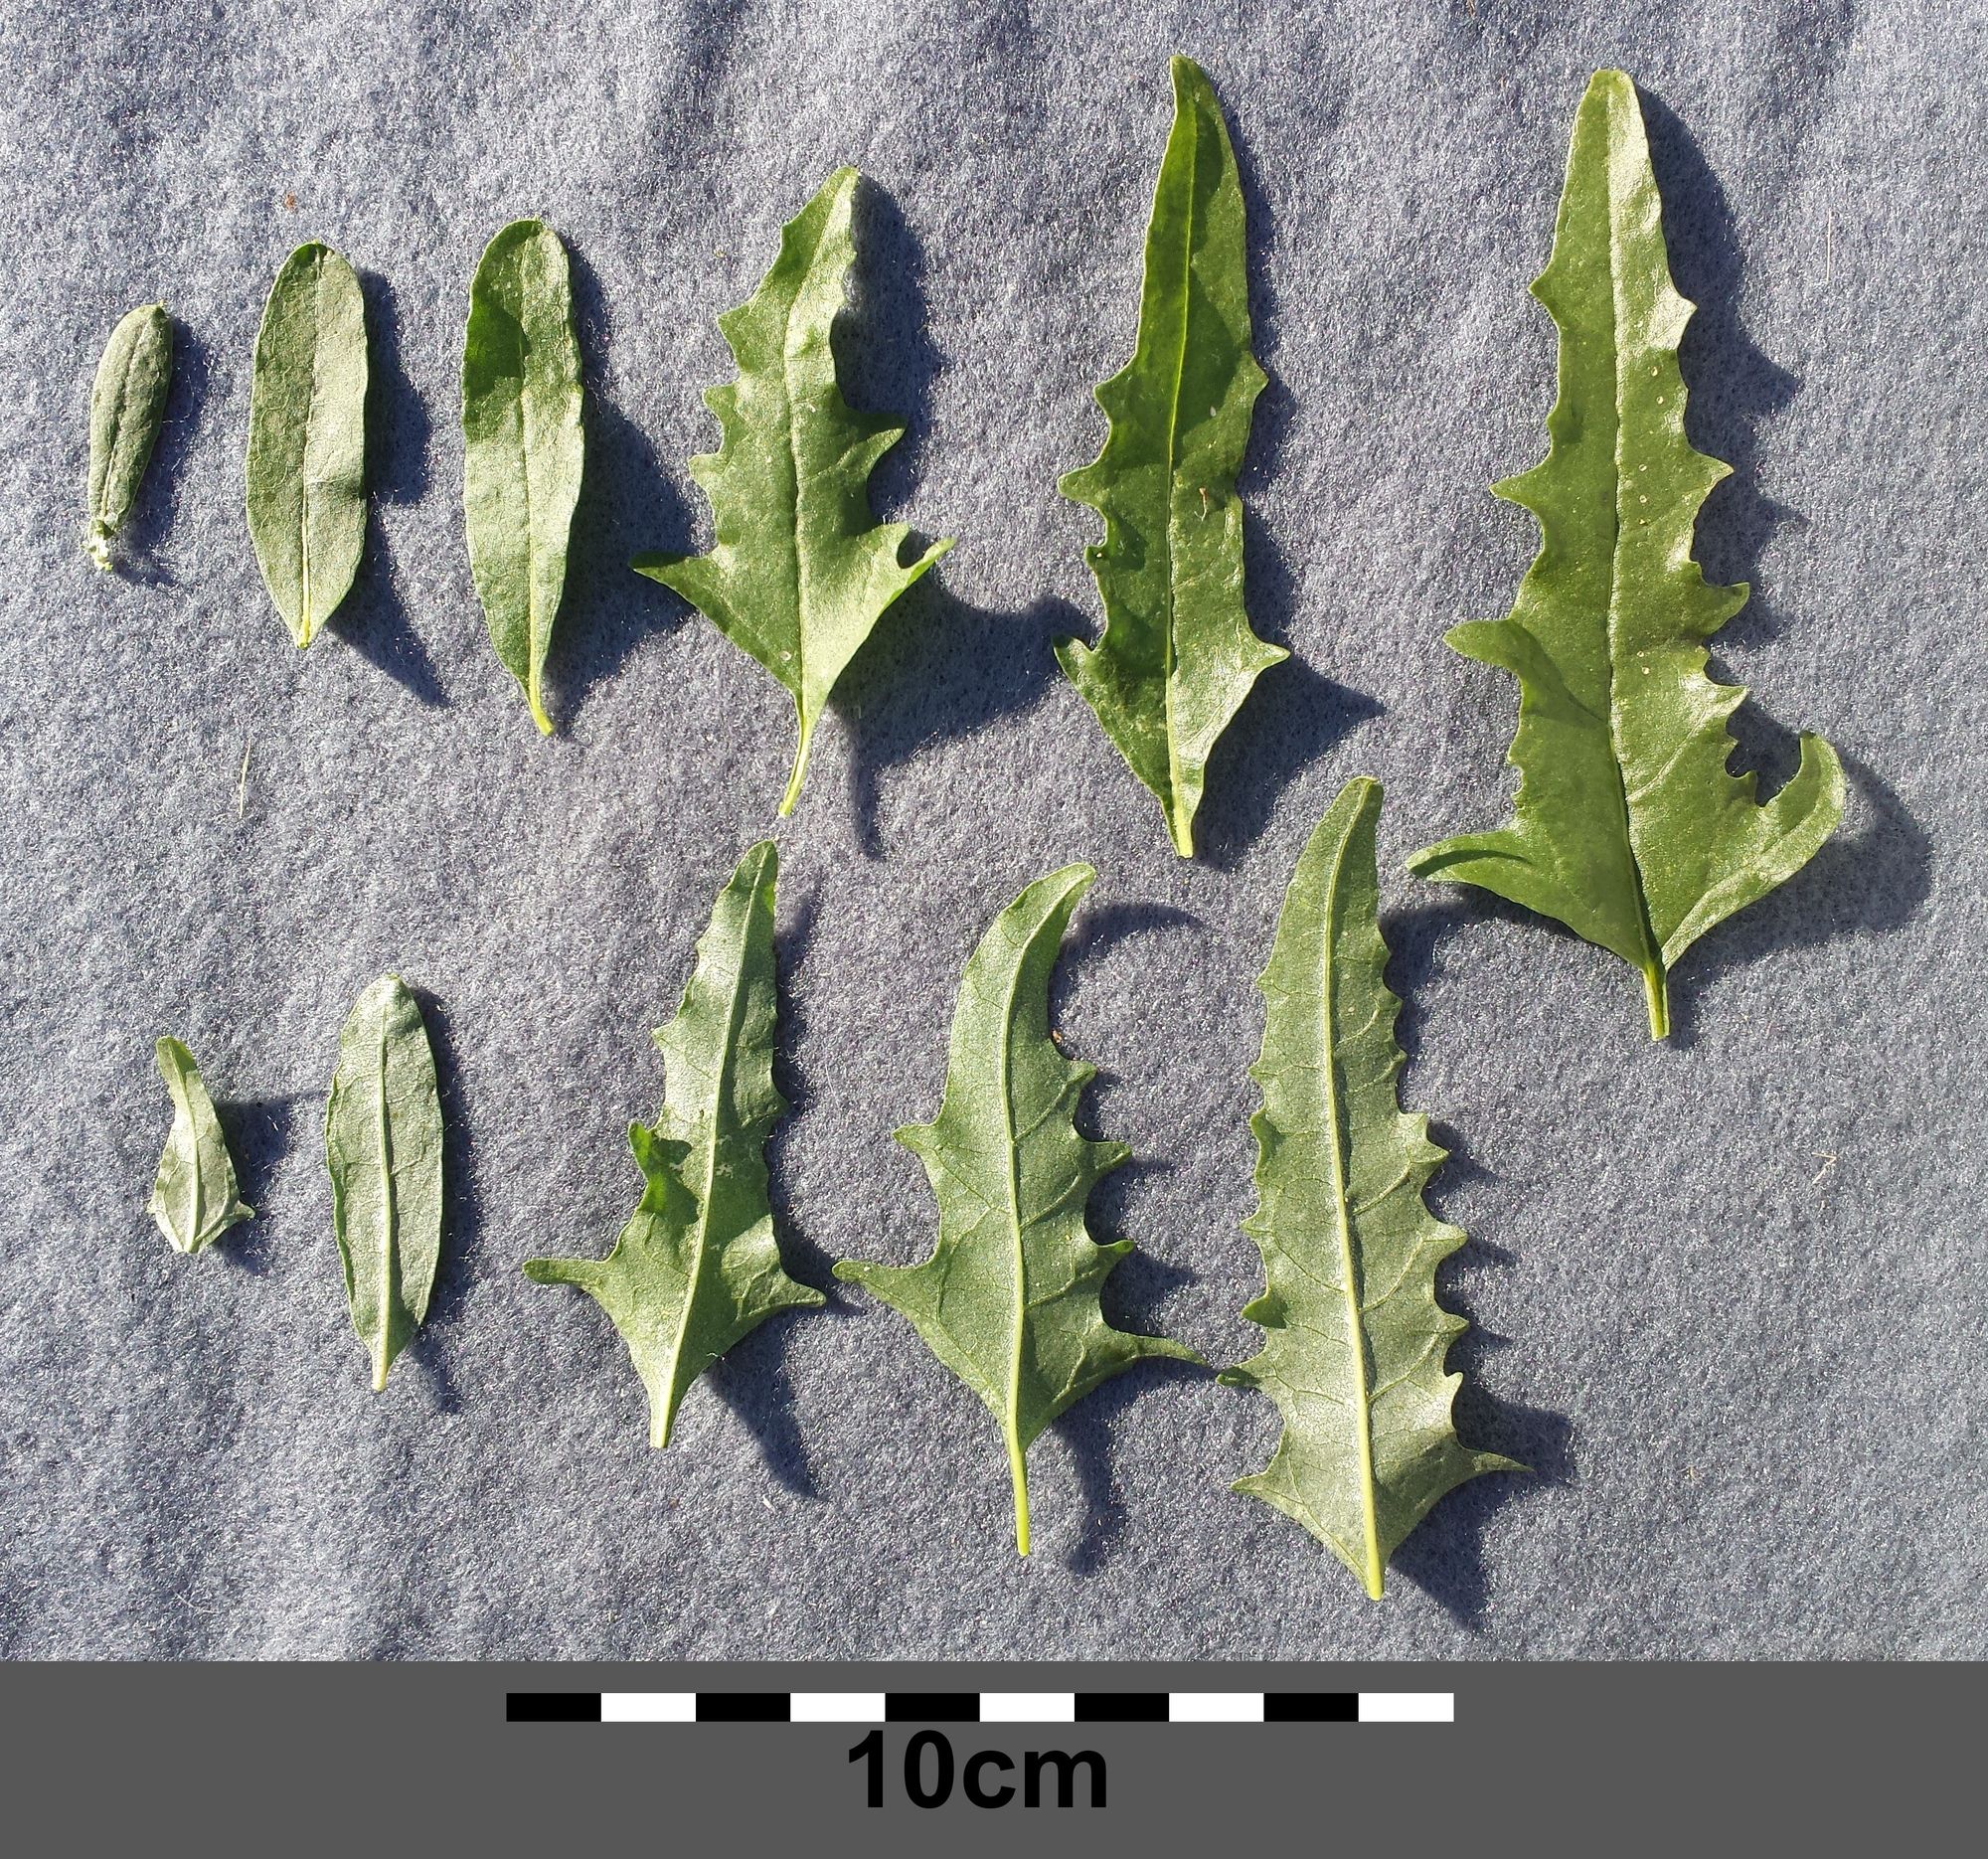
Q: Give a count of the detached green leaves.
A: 11